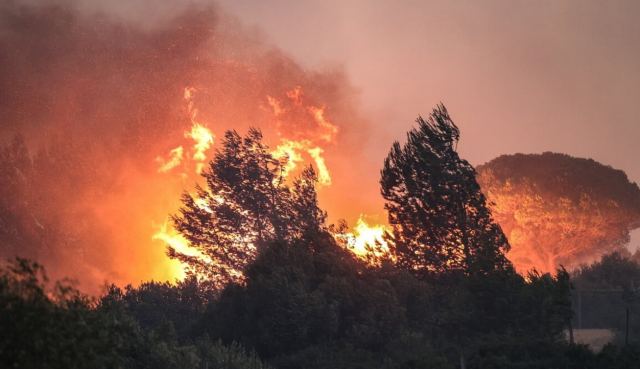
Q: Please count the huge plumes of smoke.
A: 1